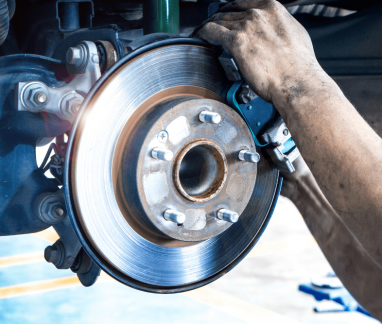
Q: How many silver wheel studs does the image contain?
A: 5